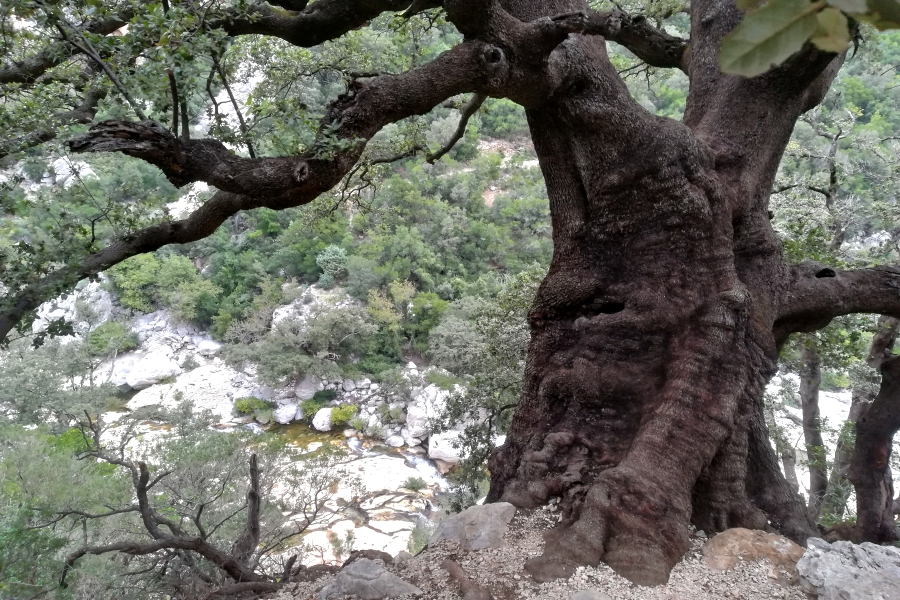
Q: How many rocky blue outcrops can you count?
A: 0